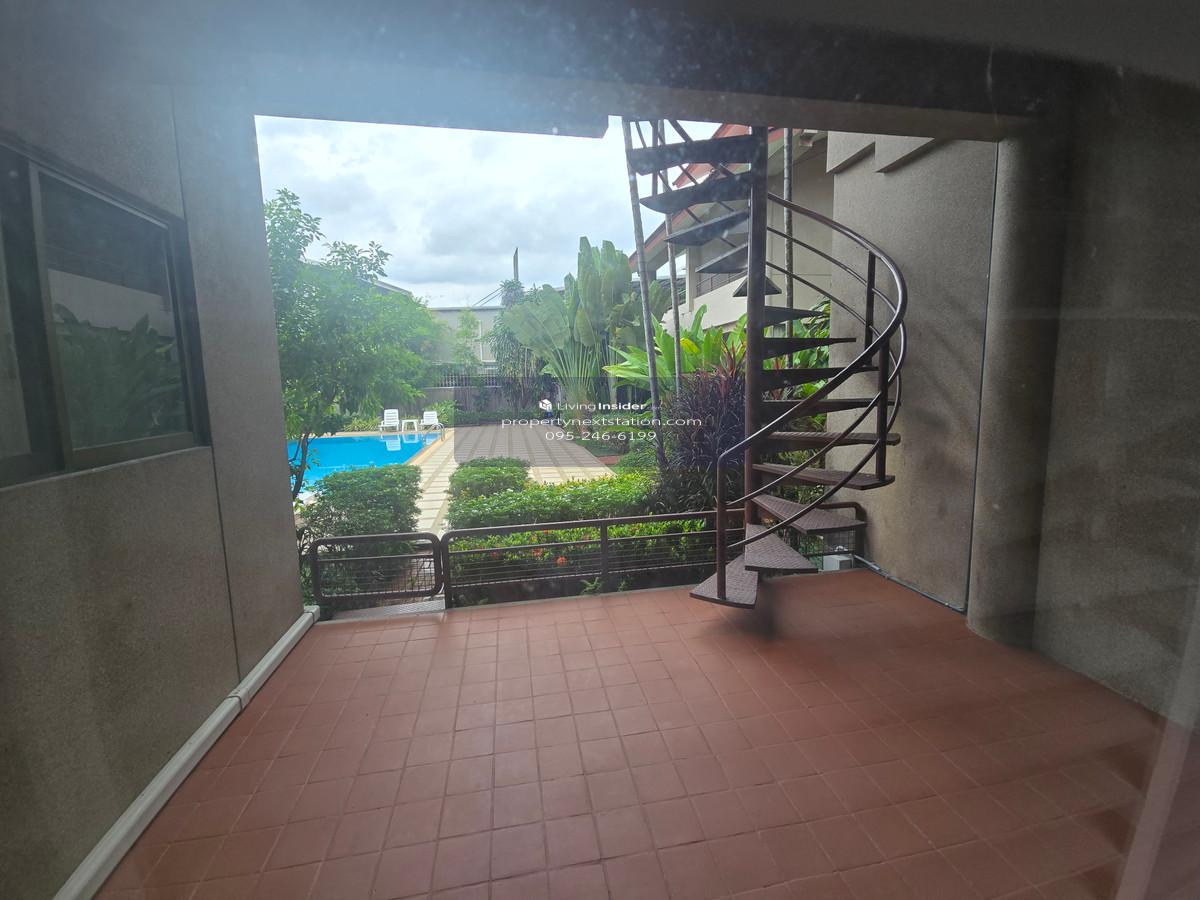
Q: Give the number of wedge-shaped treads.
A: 14